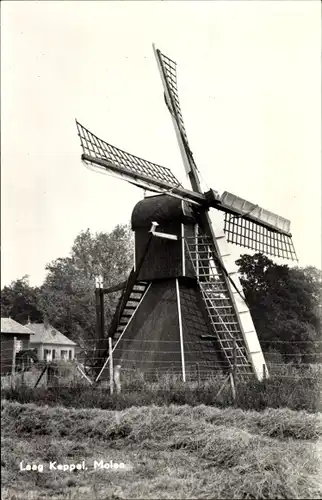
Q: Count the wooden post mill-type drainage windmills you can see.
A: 1